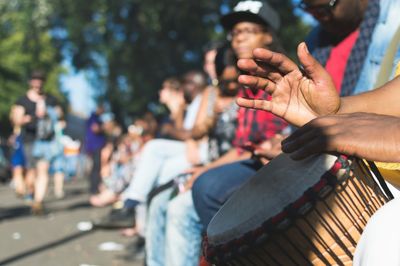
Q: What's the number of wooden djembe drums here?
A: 1